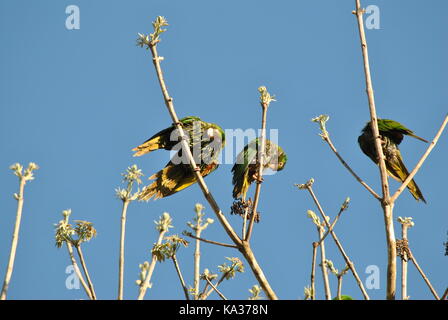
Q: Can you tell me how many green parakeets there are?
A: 3